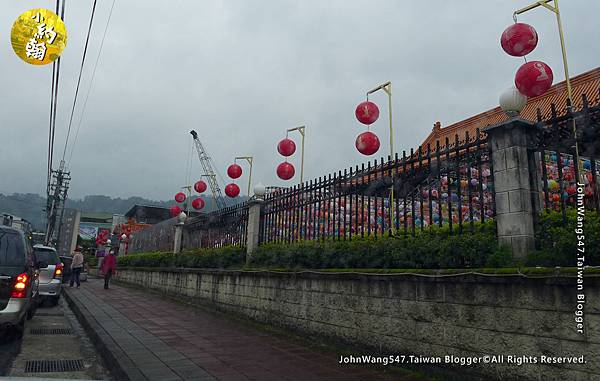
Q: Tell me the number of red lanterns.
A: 12